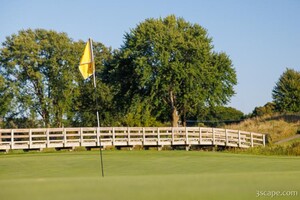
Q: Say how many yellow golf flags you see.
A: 1